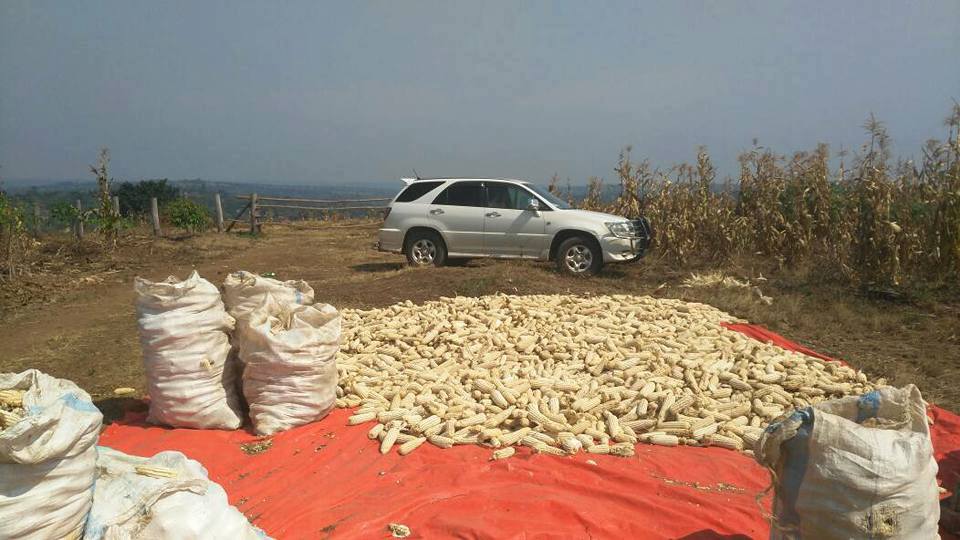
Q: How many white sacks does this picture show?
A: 6